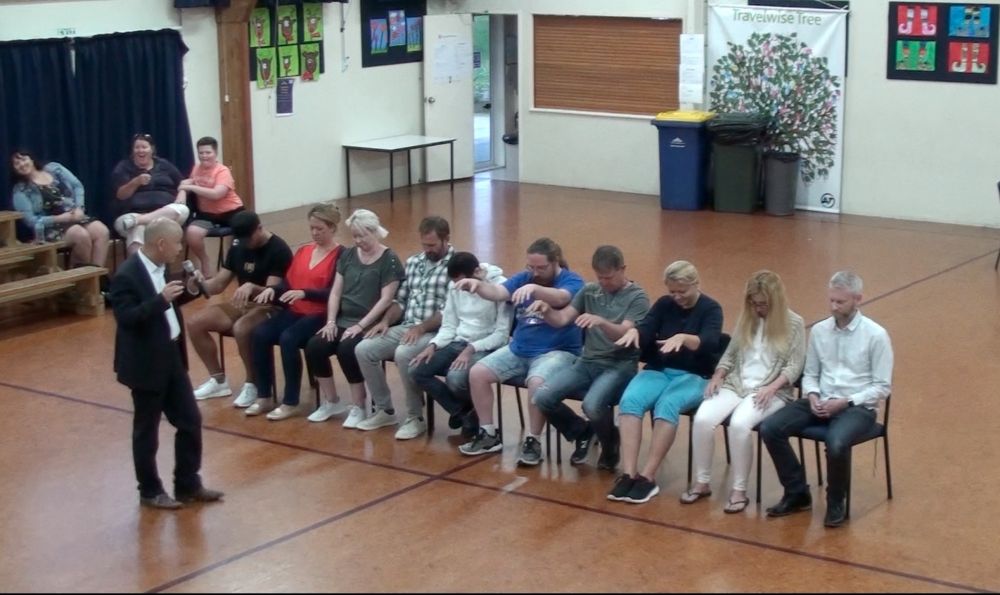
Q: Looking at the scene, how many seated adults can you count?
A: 12